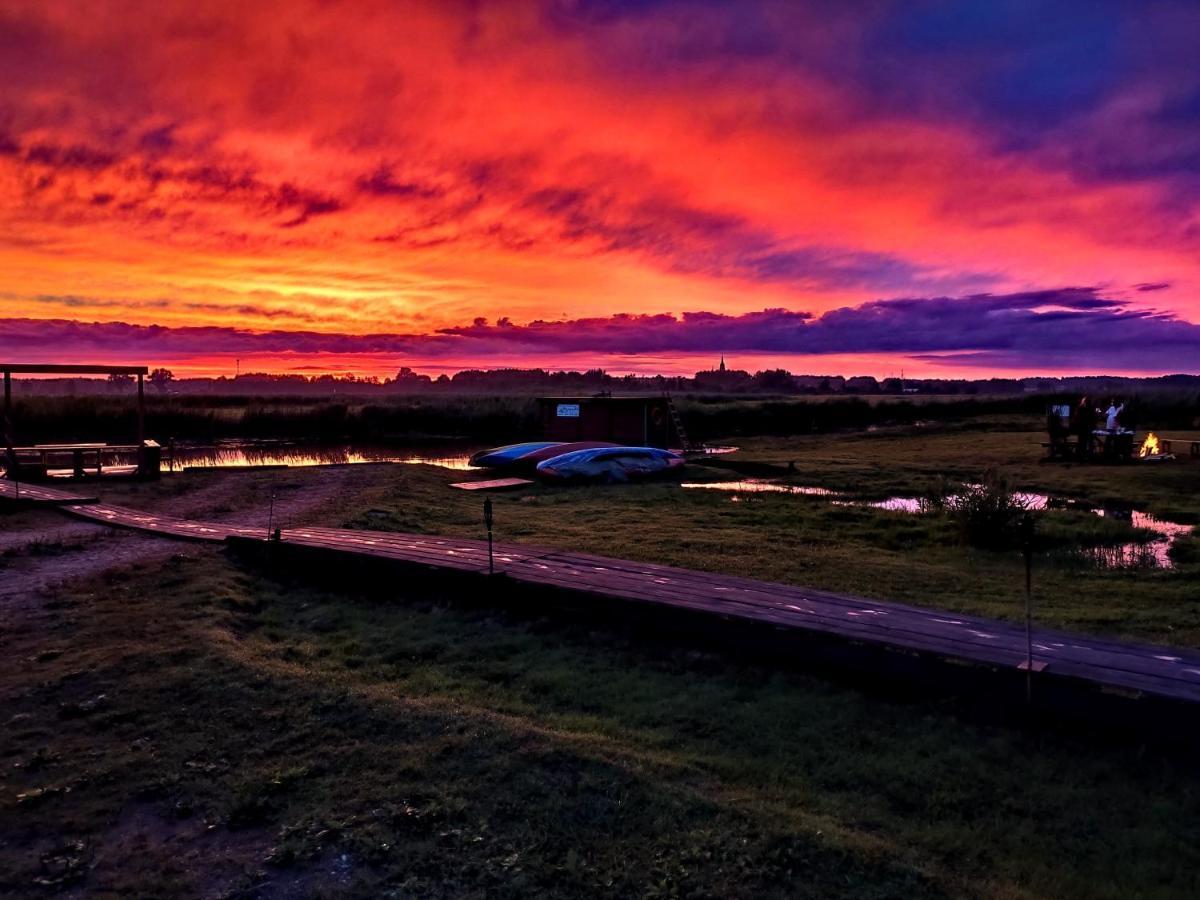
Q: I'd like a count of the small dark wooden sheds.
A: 1